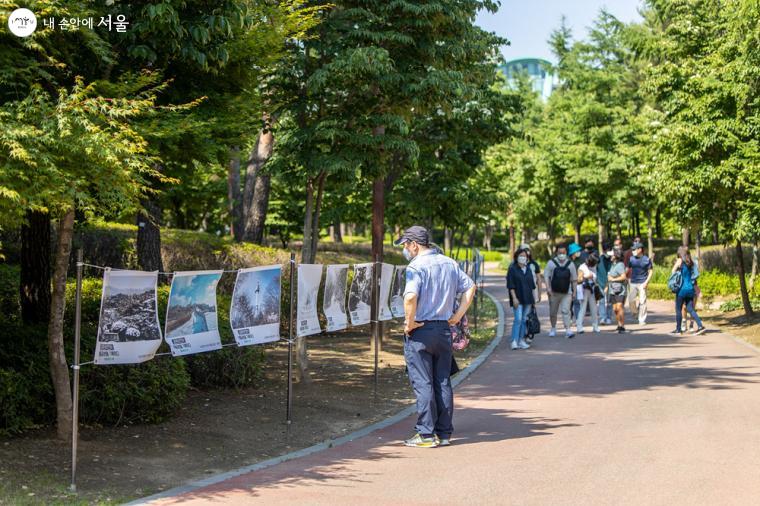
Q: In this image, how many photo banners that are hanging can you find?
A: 8